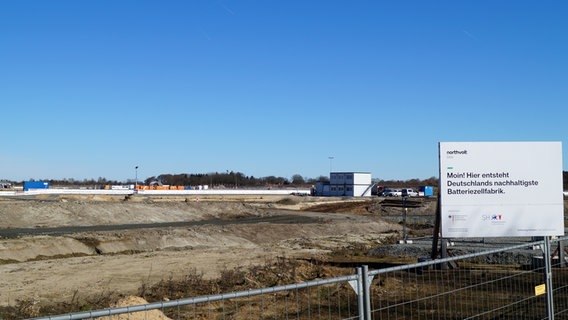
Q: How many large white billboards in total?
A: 1